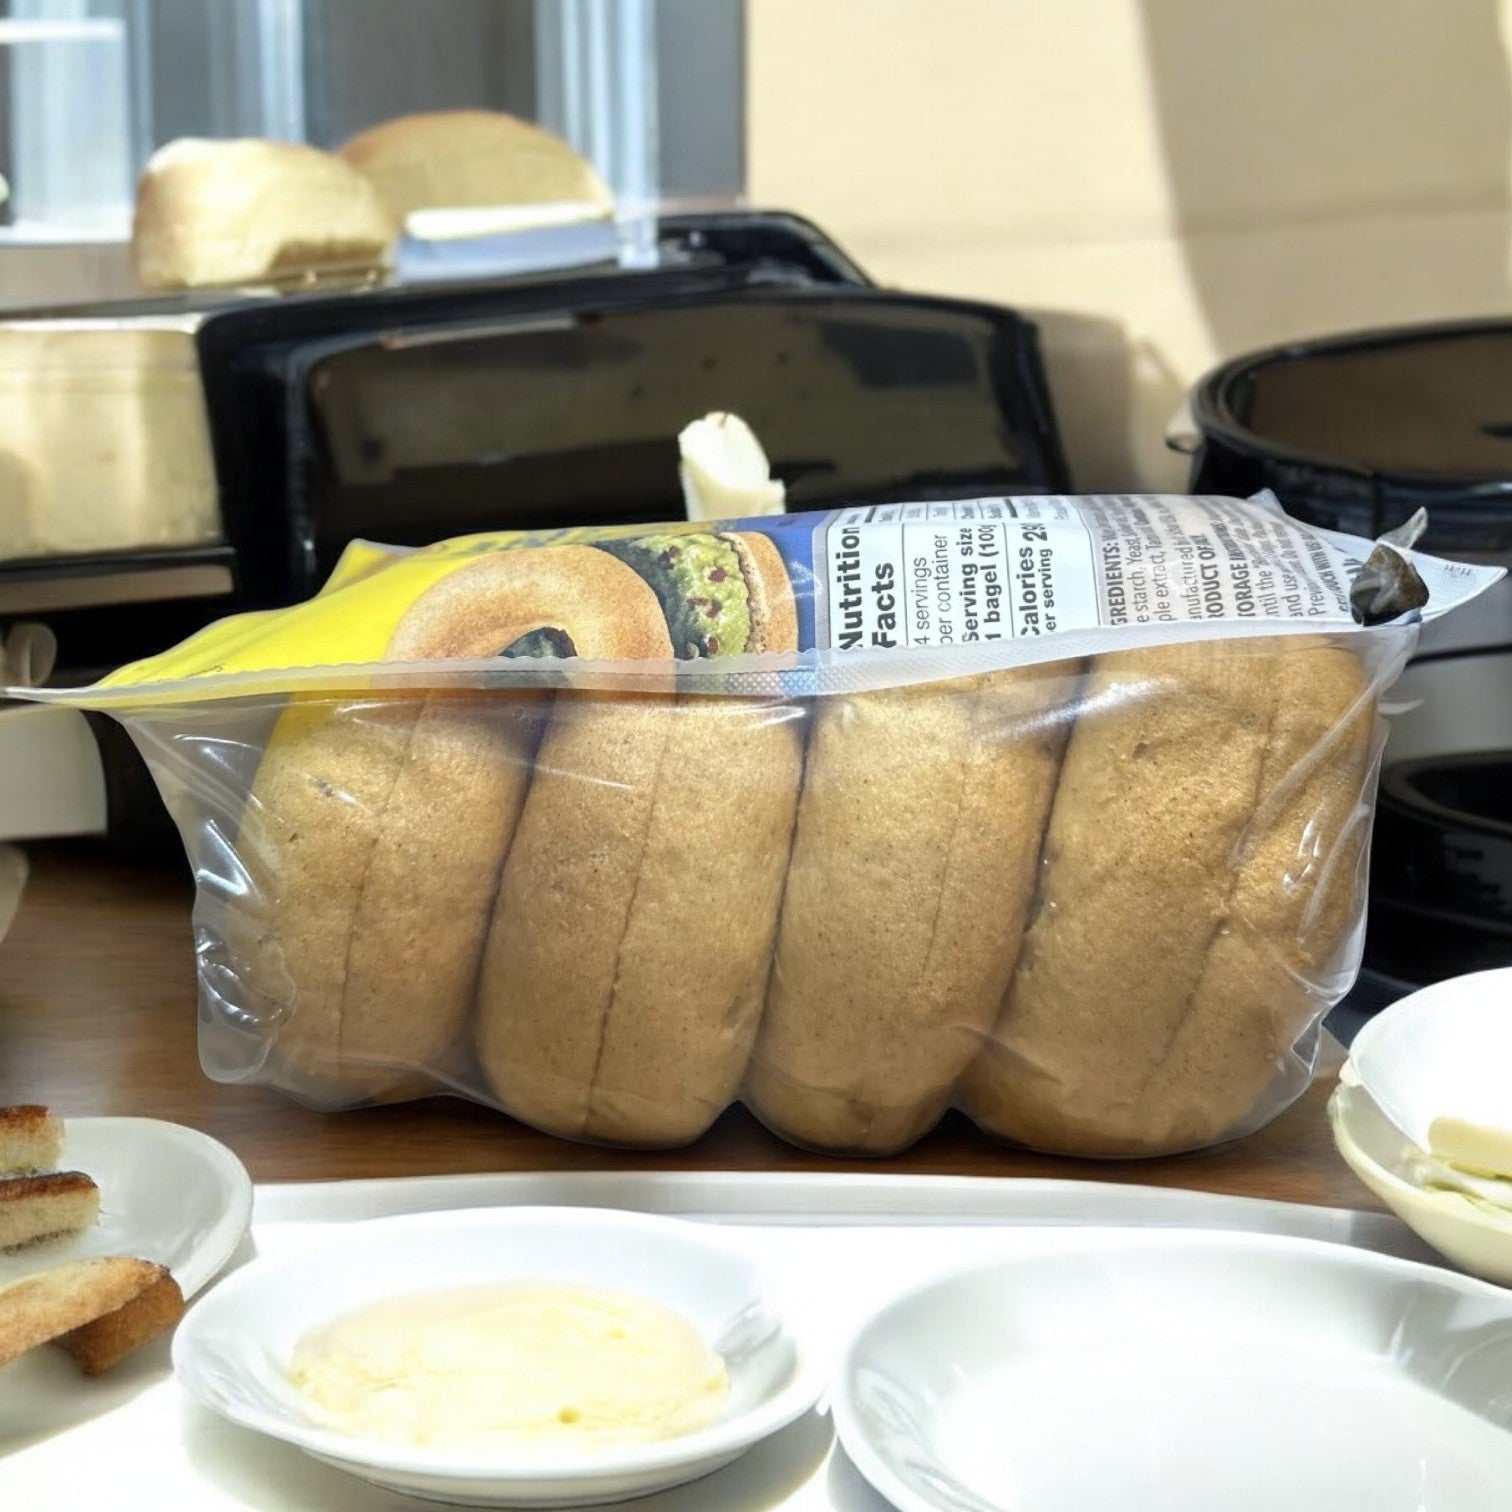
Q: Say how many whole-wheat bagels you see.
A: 4